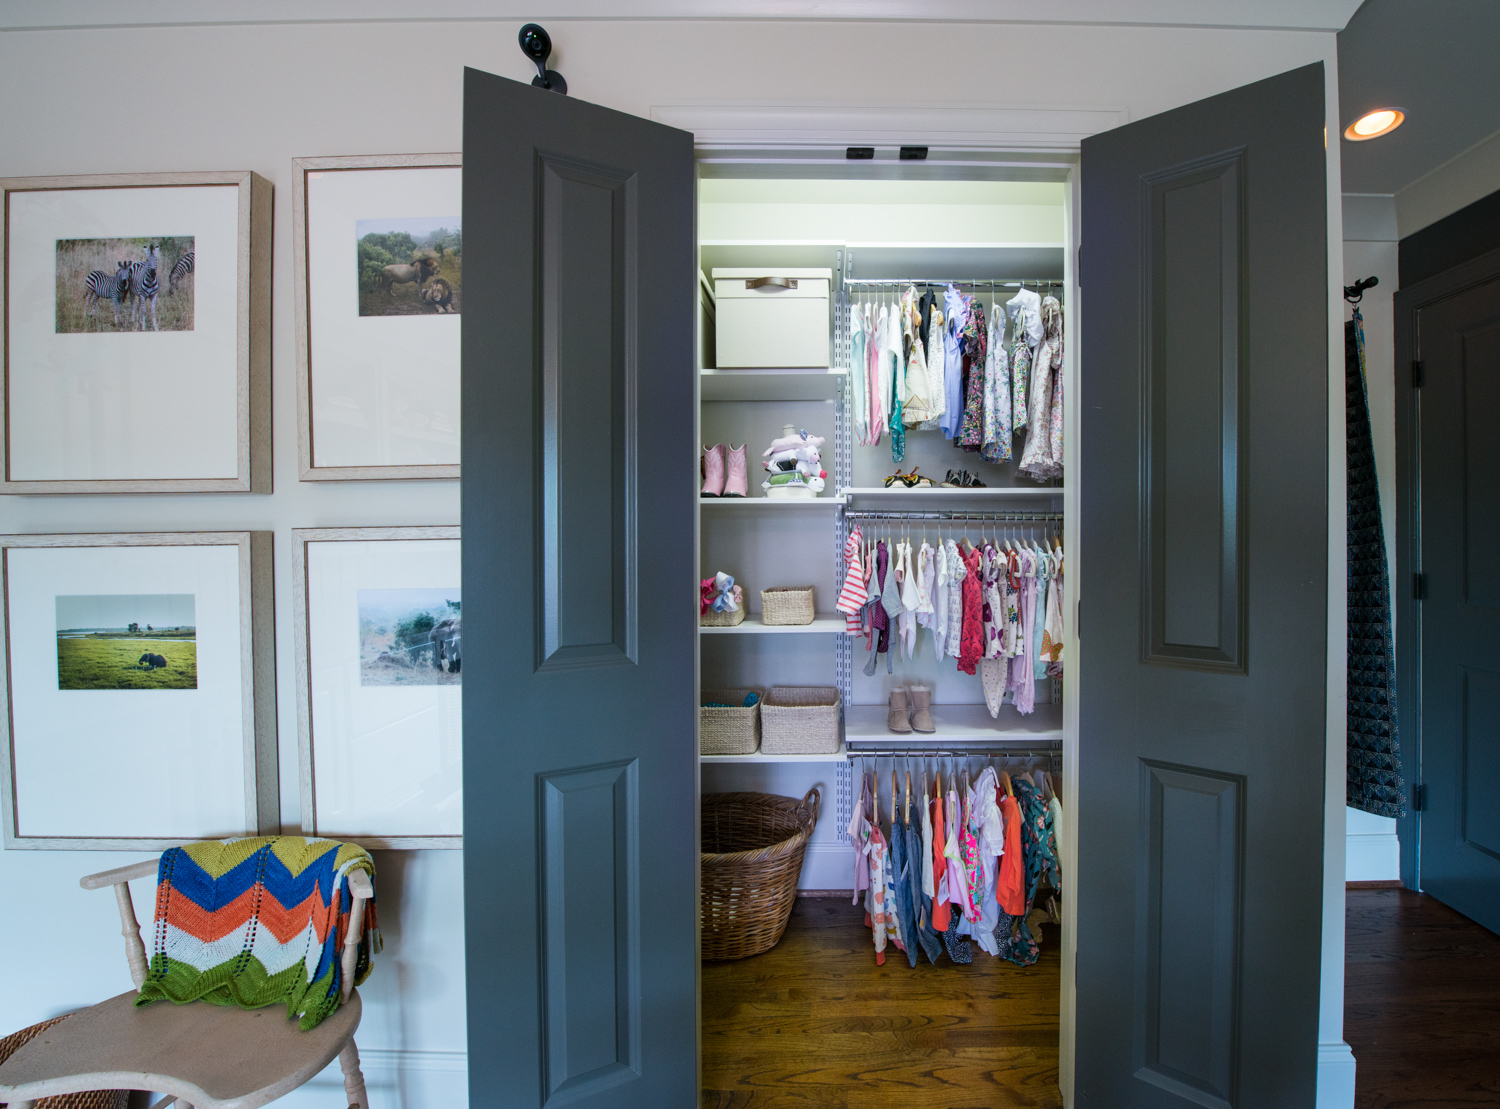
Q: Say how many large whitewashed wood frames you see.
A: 4